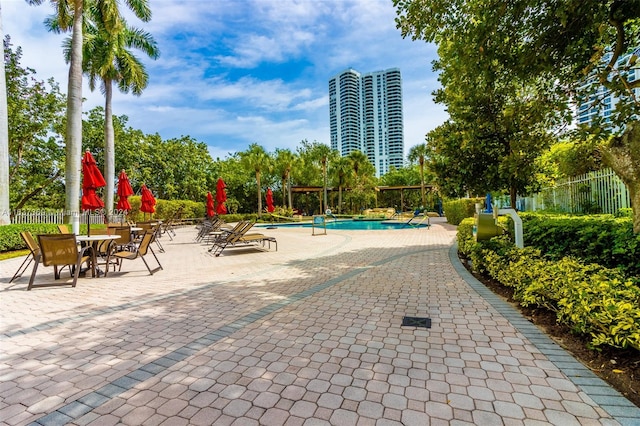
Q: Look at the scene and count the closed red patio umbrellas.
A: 6